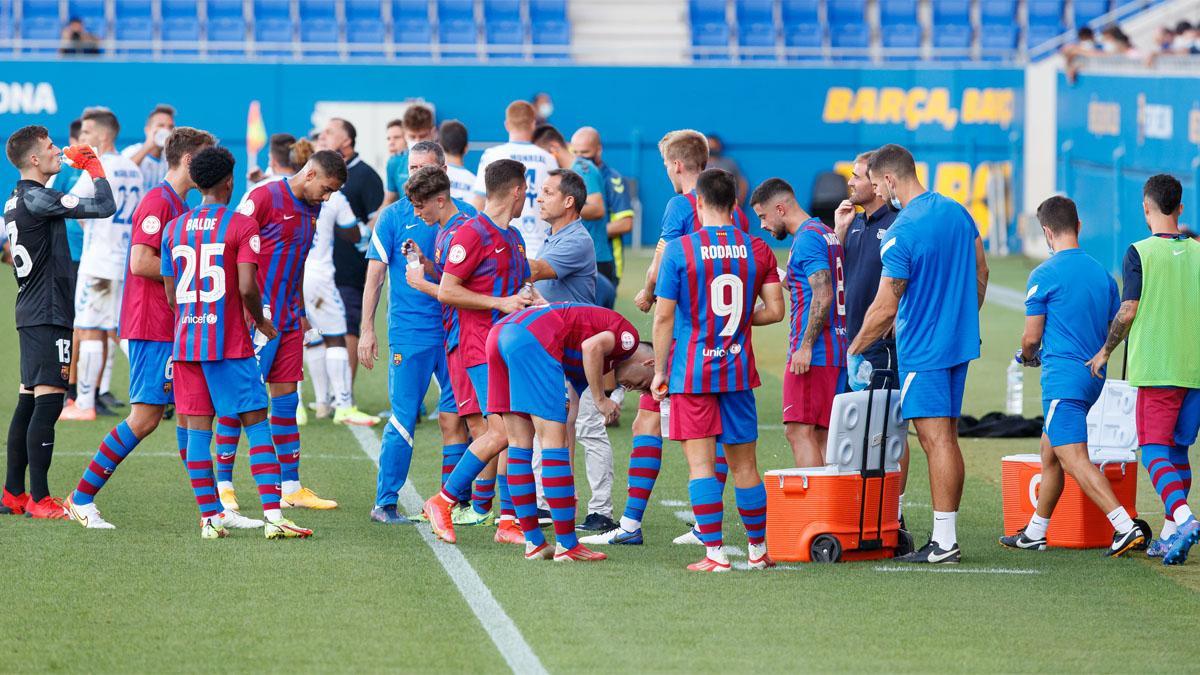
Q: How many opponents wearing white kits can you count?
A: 6